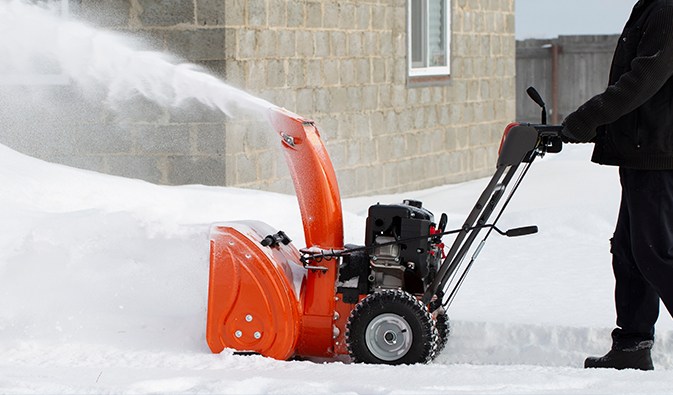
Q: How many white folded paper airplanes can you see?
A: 0